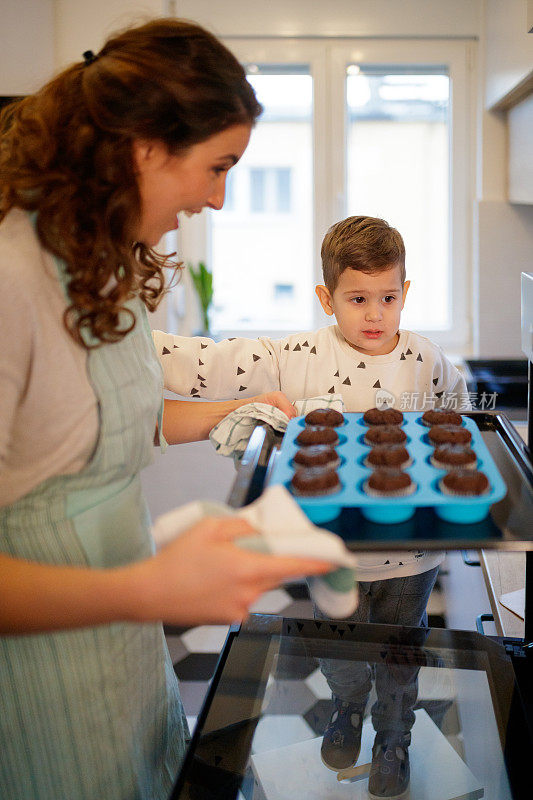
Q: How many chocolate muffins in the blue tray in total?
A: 12